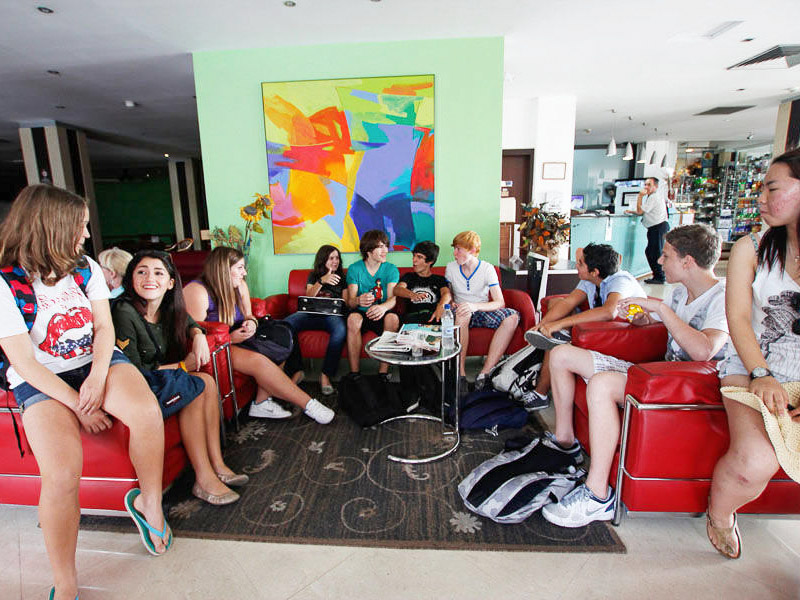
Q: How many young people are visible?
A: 10